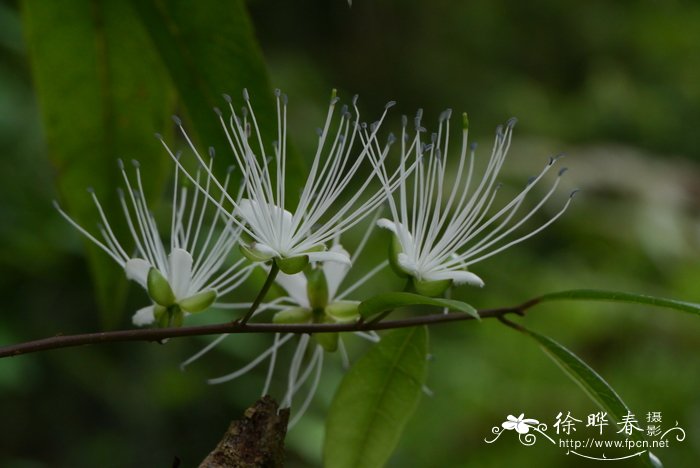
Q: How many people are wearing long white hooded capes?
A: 0